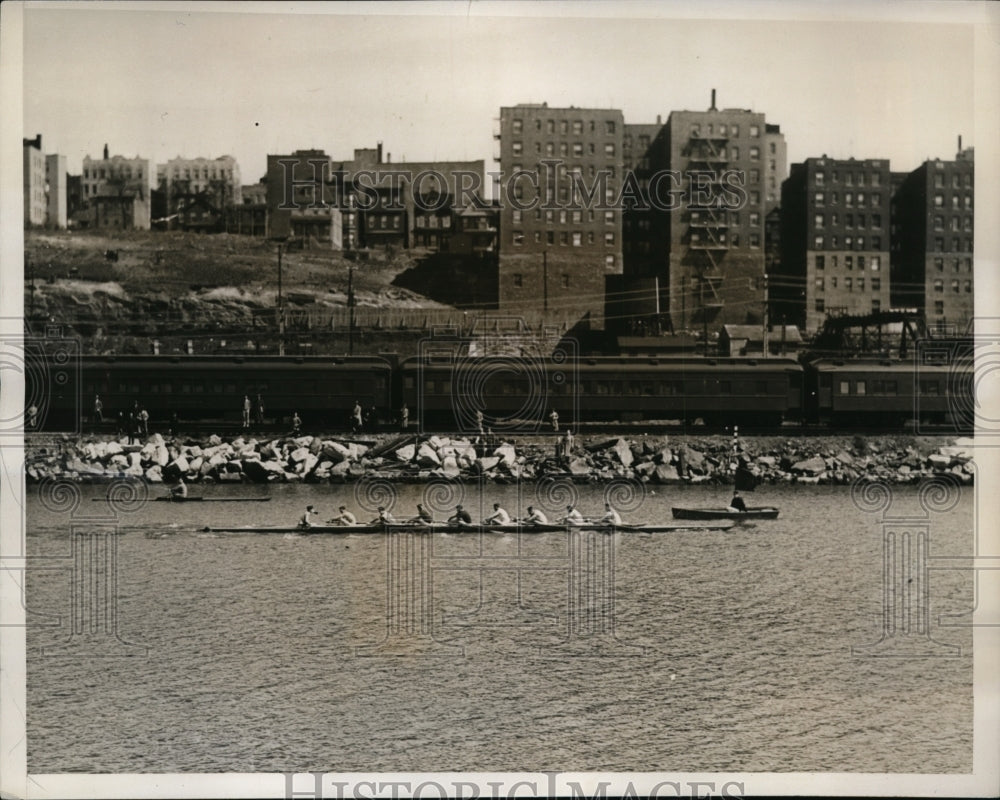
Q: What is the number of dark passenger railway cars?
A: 3